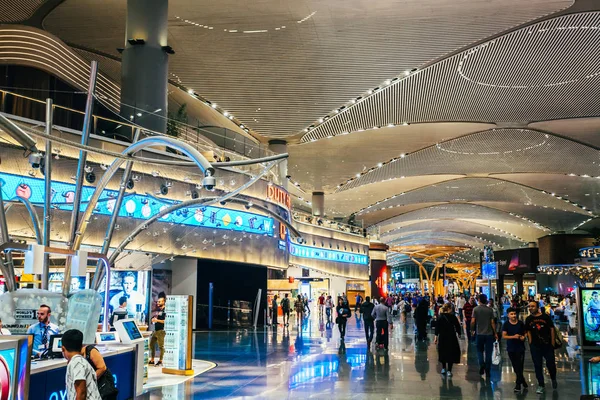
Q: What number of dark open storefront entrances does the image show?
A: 1